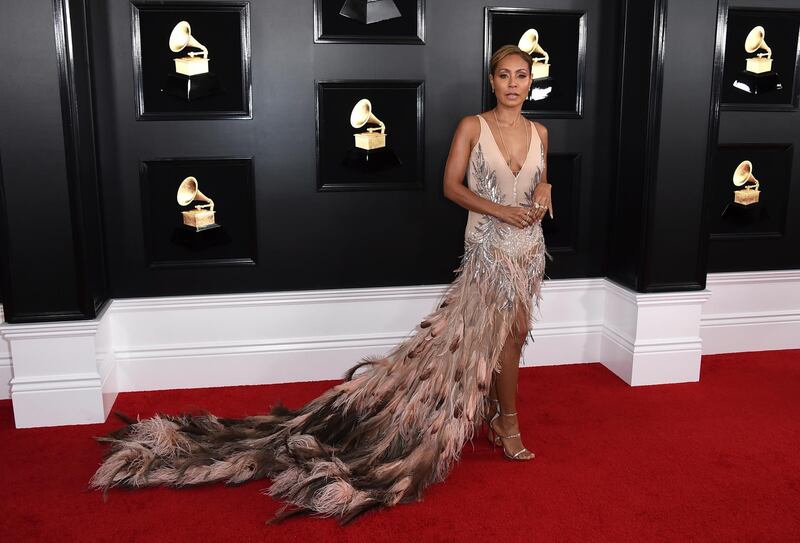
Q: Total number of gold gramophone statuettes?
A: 6